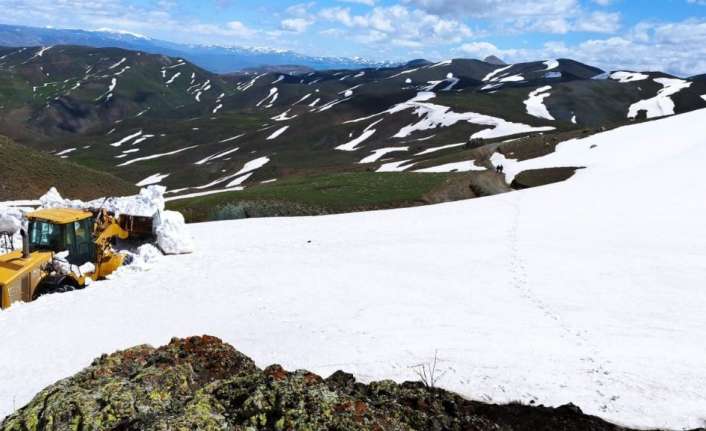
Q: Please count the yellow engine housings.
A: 1